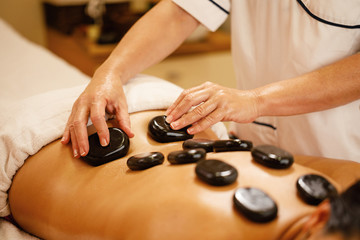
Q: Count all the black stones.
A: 10